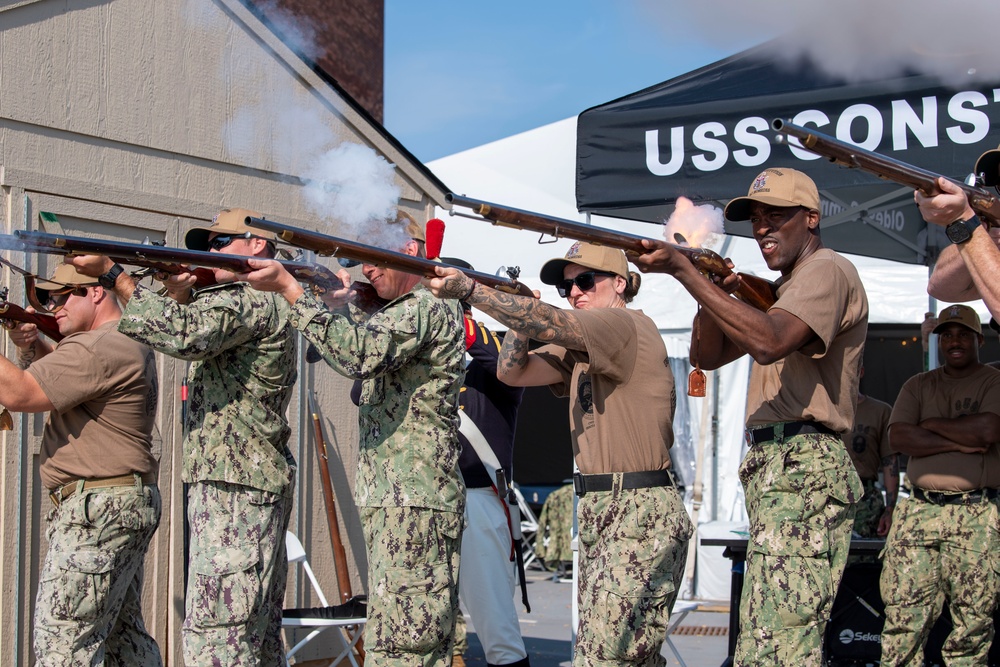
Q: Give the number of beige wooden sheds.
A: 1